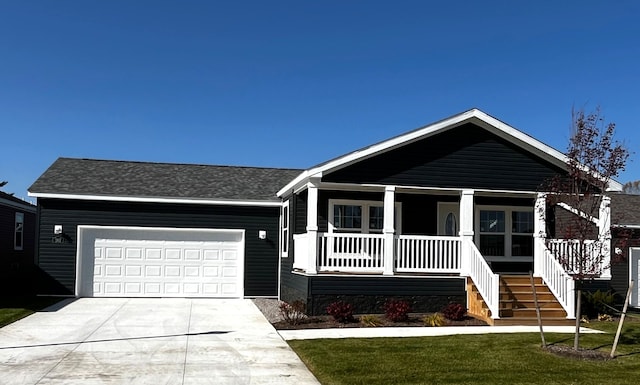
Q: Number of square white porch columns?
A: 5